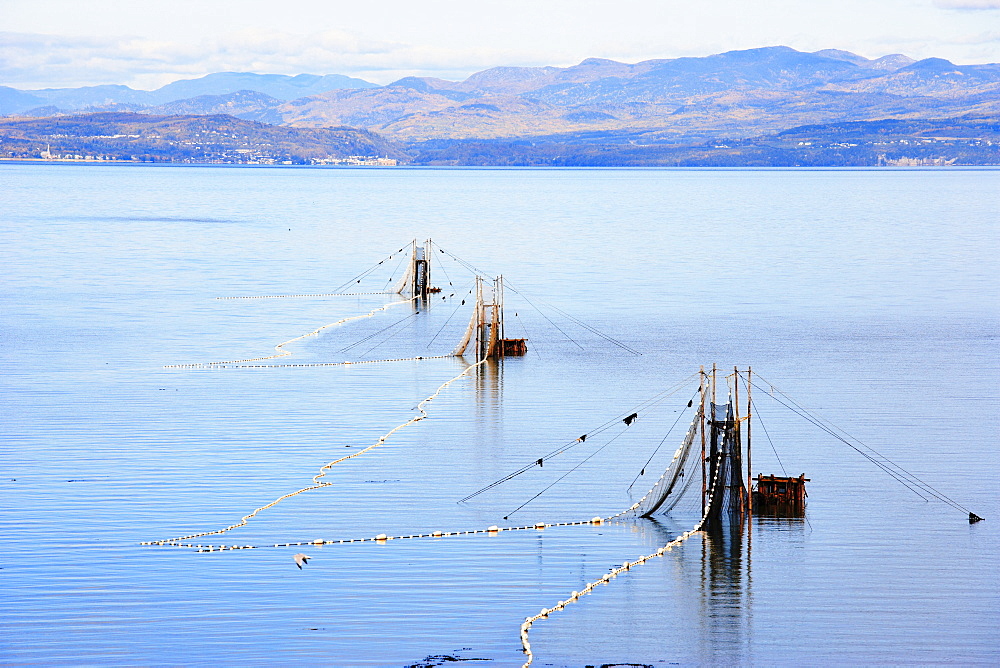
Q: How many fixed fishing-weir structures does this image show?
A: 3